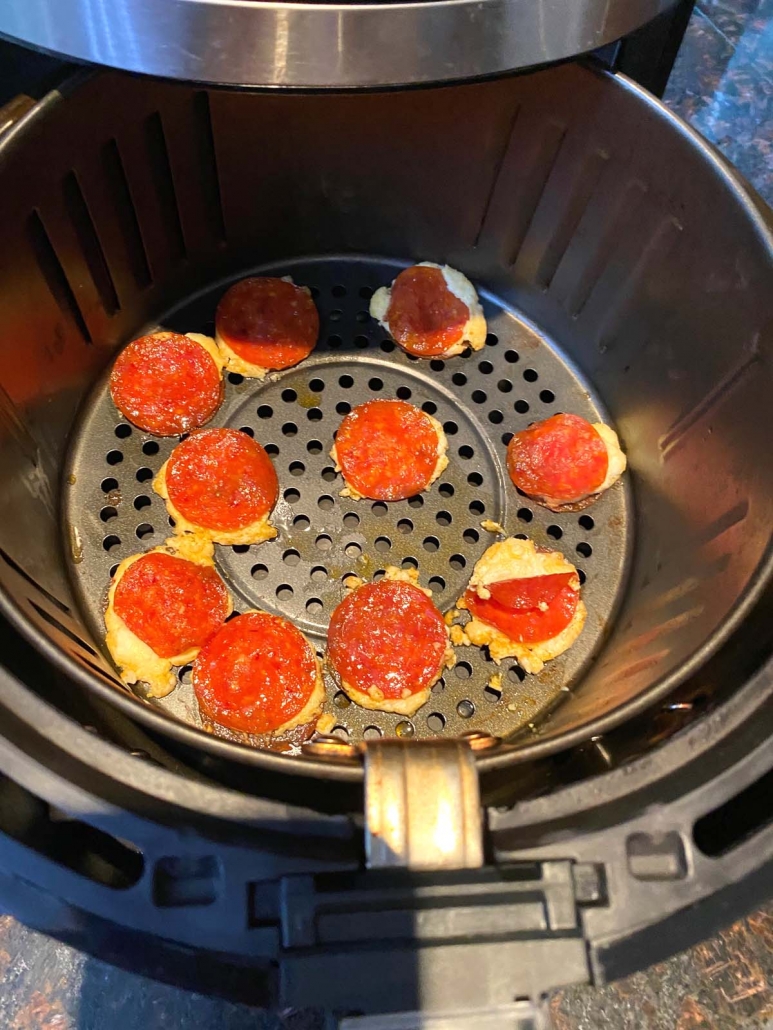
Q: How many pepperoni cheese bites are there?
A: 10